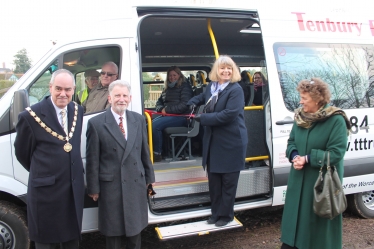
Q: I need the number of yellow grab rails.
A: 4